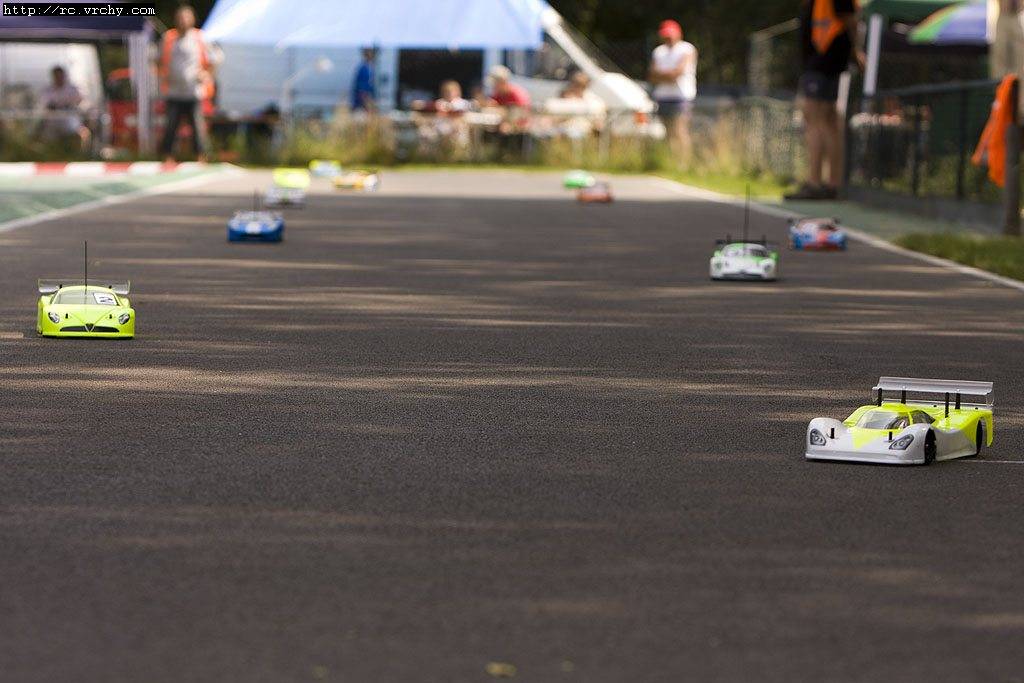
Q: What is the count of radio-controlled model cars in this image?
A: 11